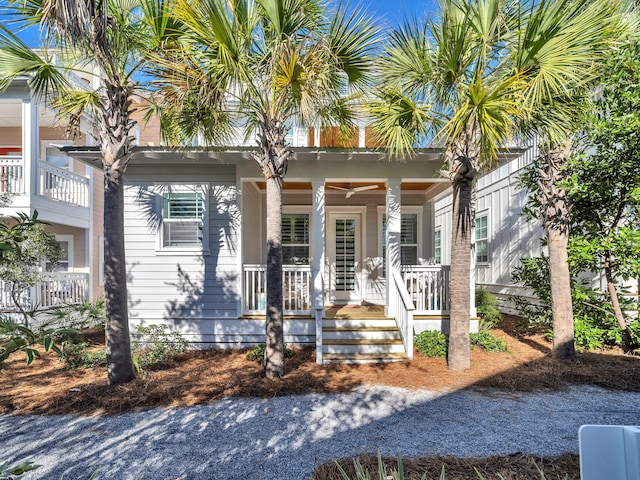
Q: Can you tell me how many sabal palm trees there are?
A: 4